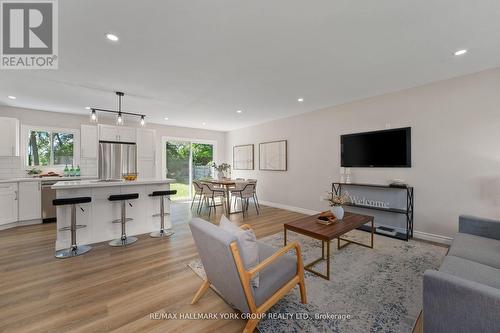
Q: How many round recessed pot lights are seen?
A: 8